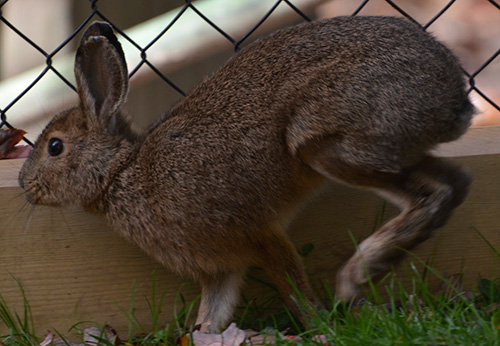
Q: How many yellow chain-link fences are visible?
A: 0